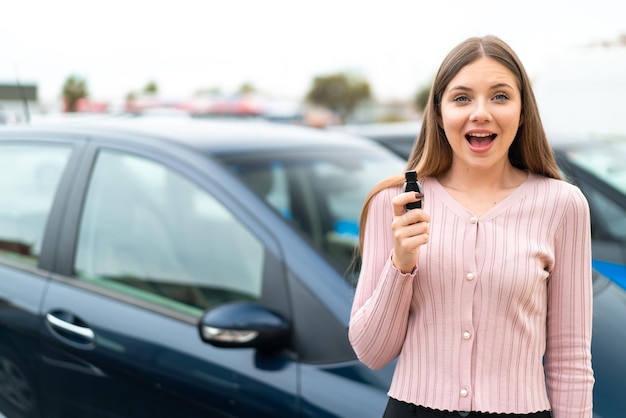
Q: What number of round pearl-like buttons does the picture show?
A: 4